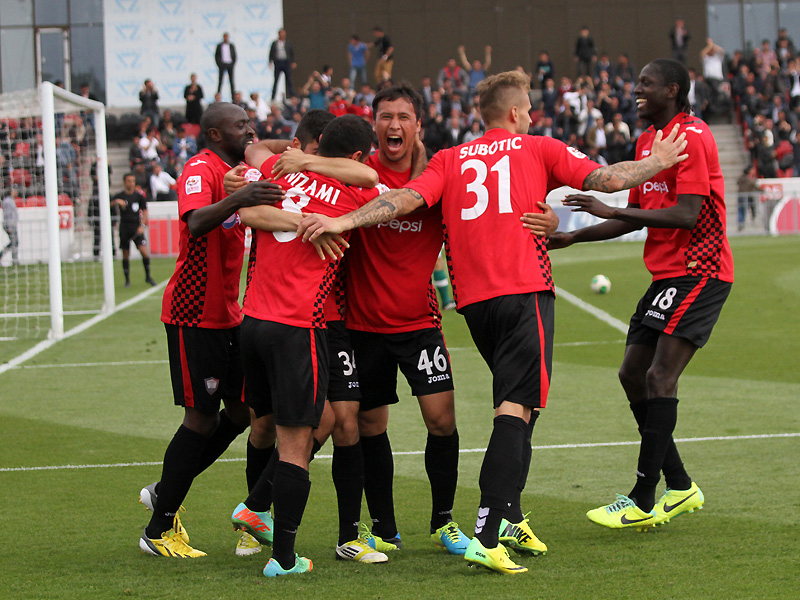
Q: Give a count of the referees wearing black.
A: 1